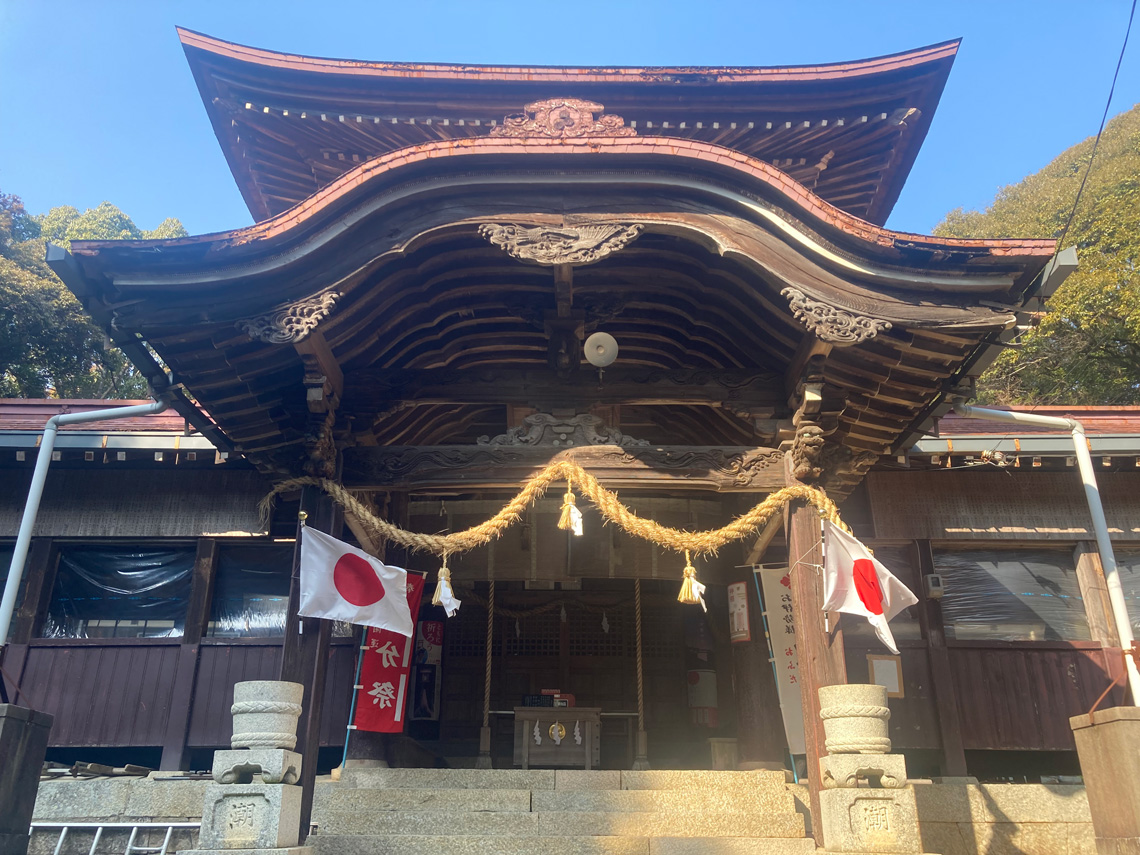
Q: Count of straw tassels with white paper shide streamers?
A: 3